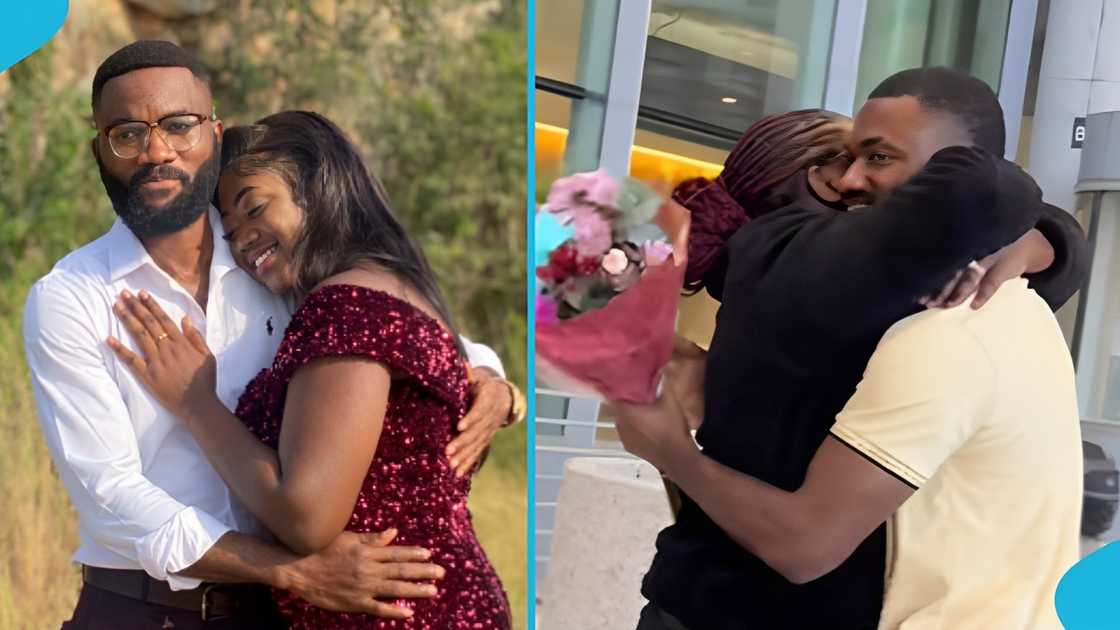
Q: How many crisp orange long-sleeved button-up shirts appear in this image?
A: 0